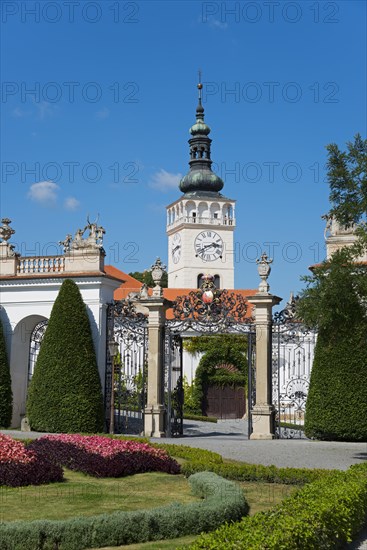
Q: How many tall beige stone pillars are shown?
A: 2